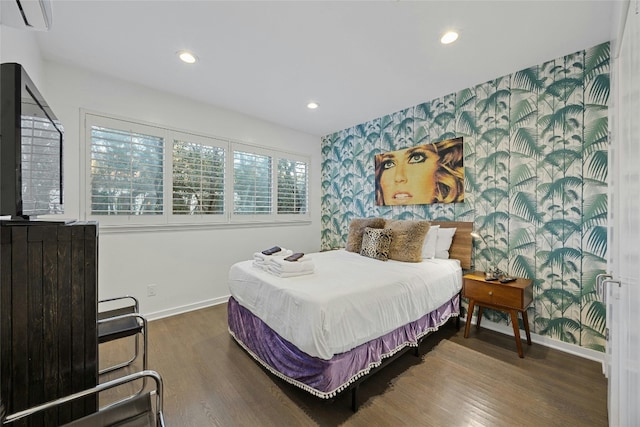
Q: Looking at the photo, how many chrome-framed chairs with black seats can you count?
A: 2